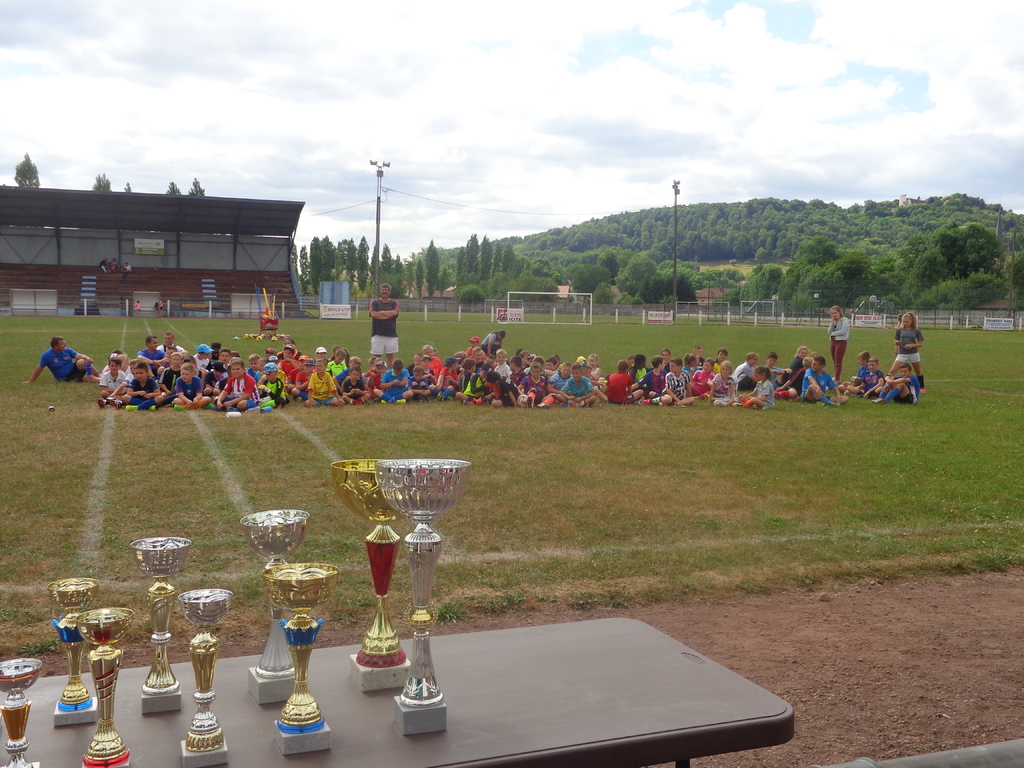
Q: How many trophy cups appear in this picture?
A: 9